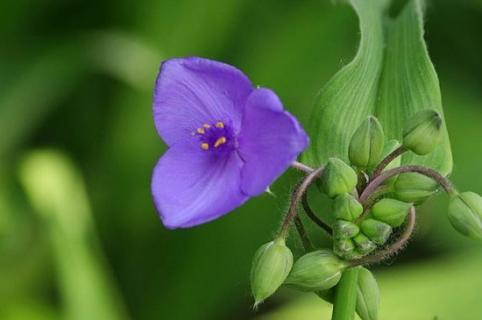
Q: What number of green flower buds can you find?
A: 14